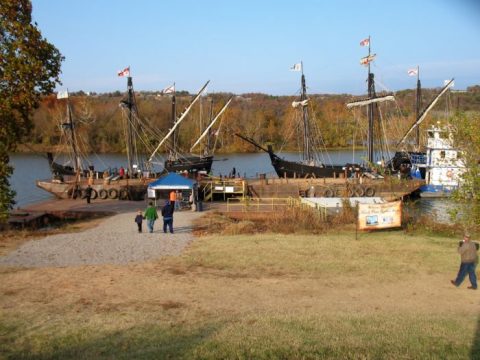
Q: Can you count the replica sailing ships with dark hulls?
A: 2